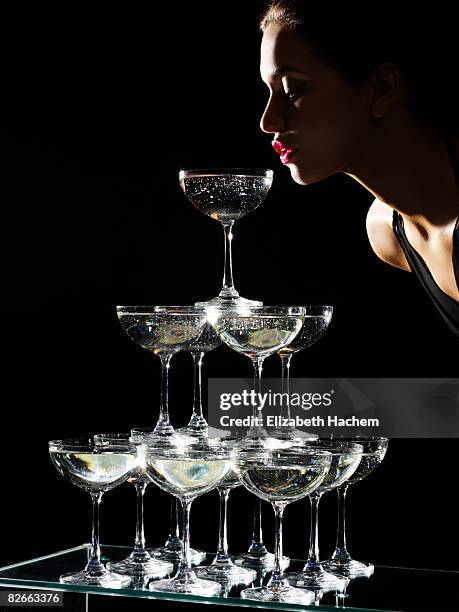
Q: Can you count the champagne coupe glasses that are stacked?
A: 14